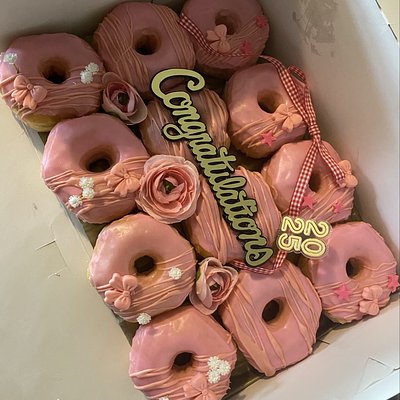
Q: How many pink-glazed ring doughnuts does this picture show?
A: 12